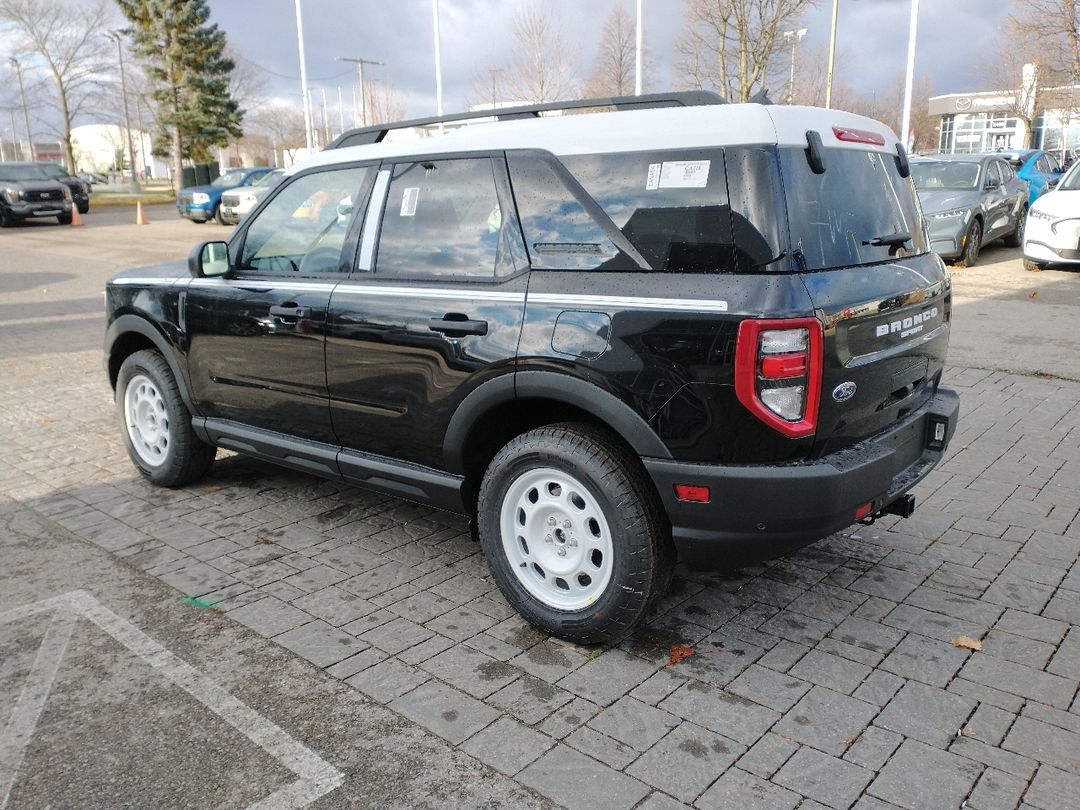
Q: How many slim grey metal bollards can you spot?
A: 0